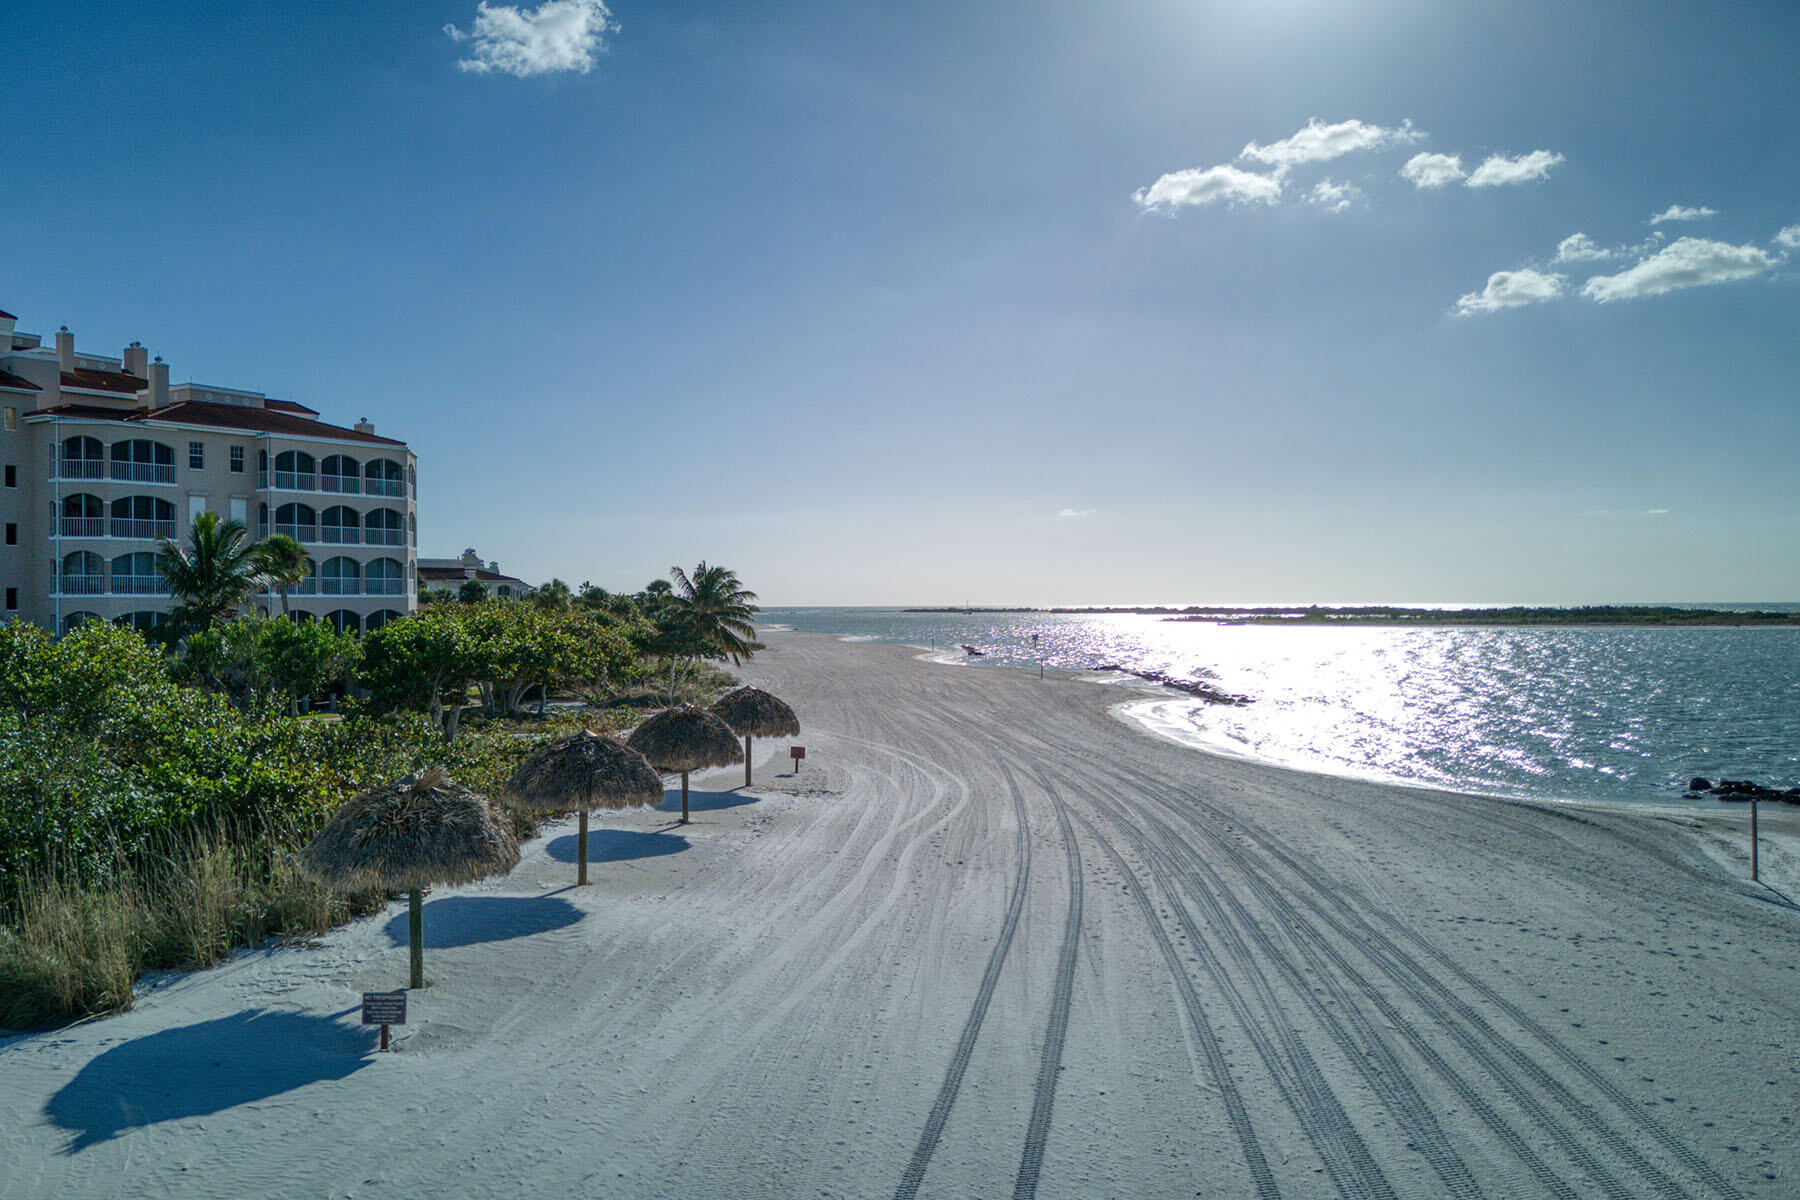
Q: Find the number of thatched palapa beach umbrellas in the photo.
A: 4